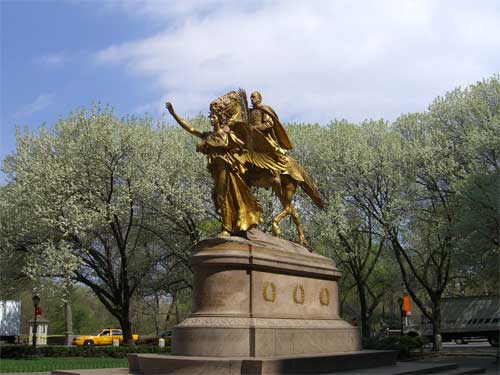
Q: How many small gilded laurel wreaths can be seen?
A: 3